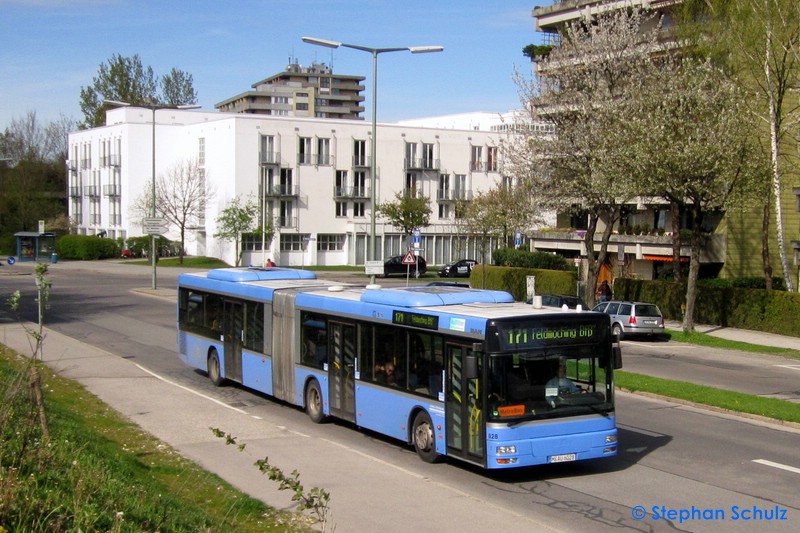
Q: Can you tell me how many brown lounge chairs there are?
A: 0